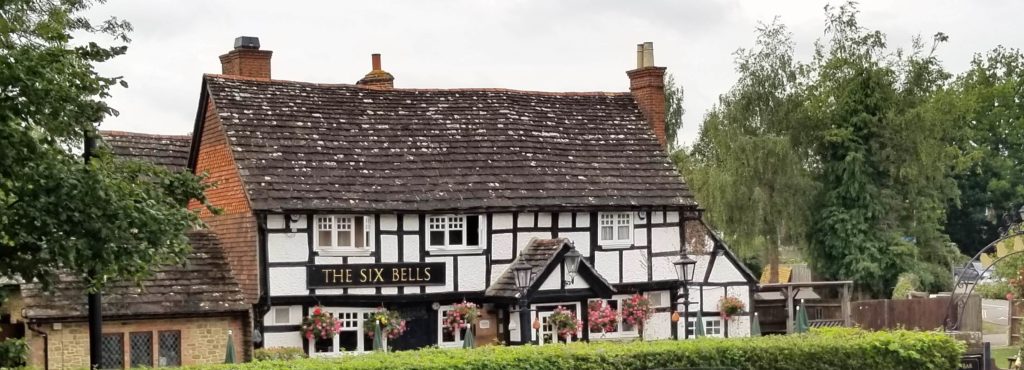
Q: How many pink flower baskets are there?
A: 7